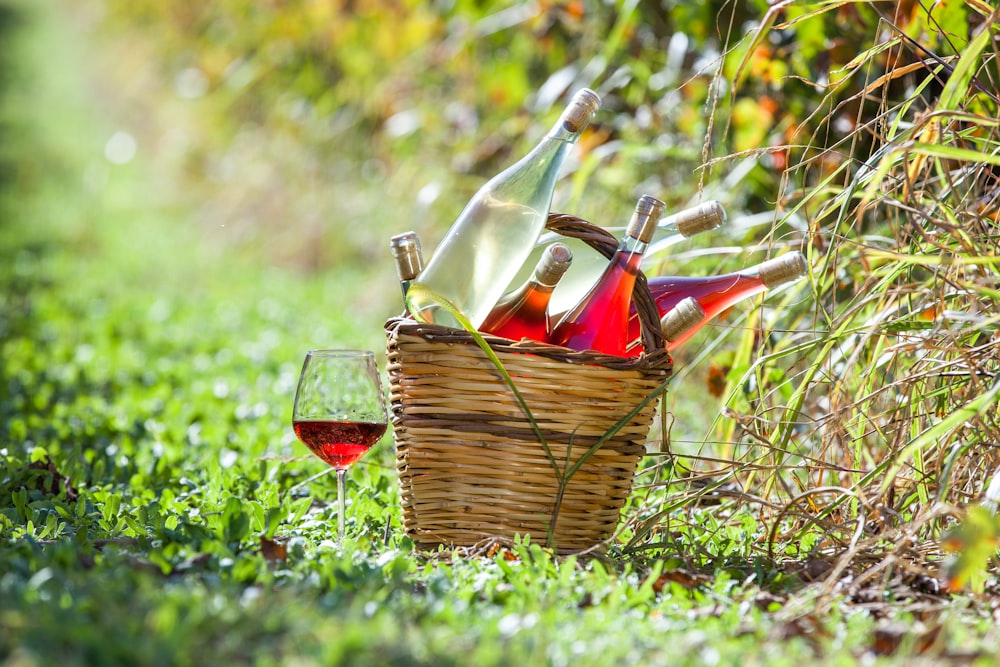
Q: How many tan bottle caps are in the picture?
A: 7